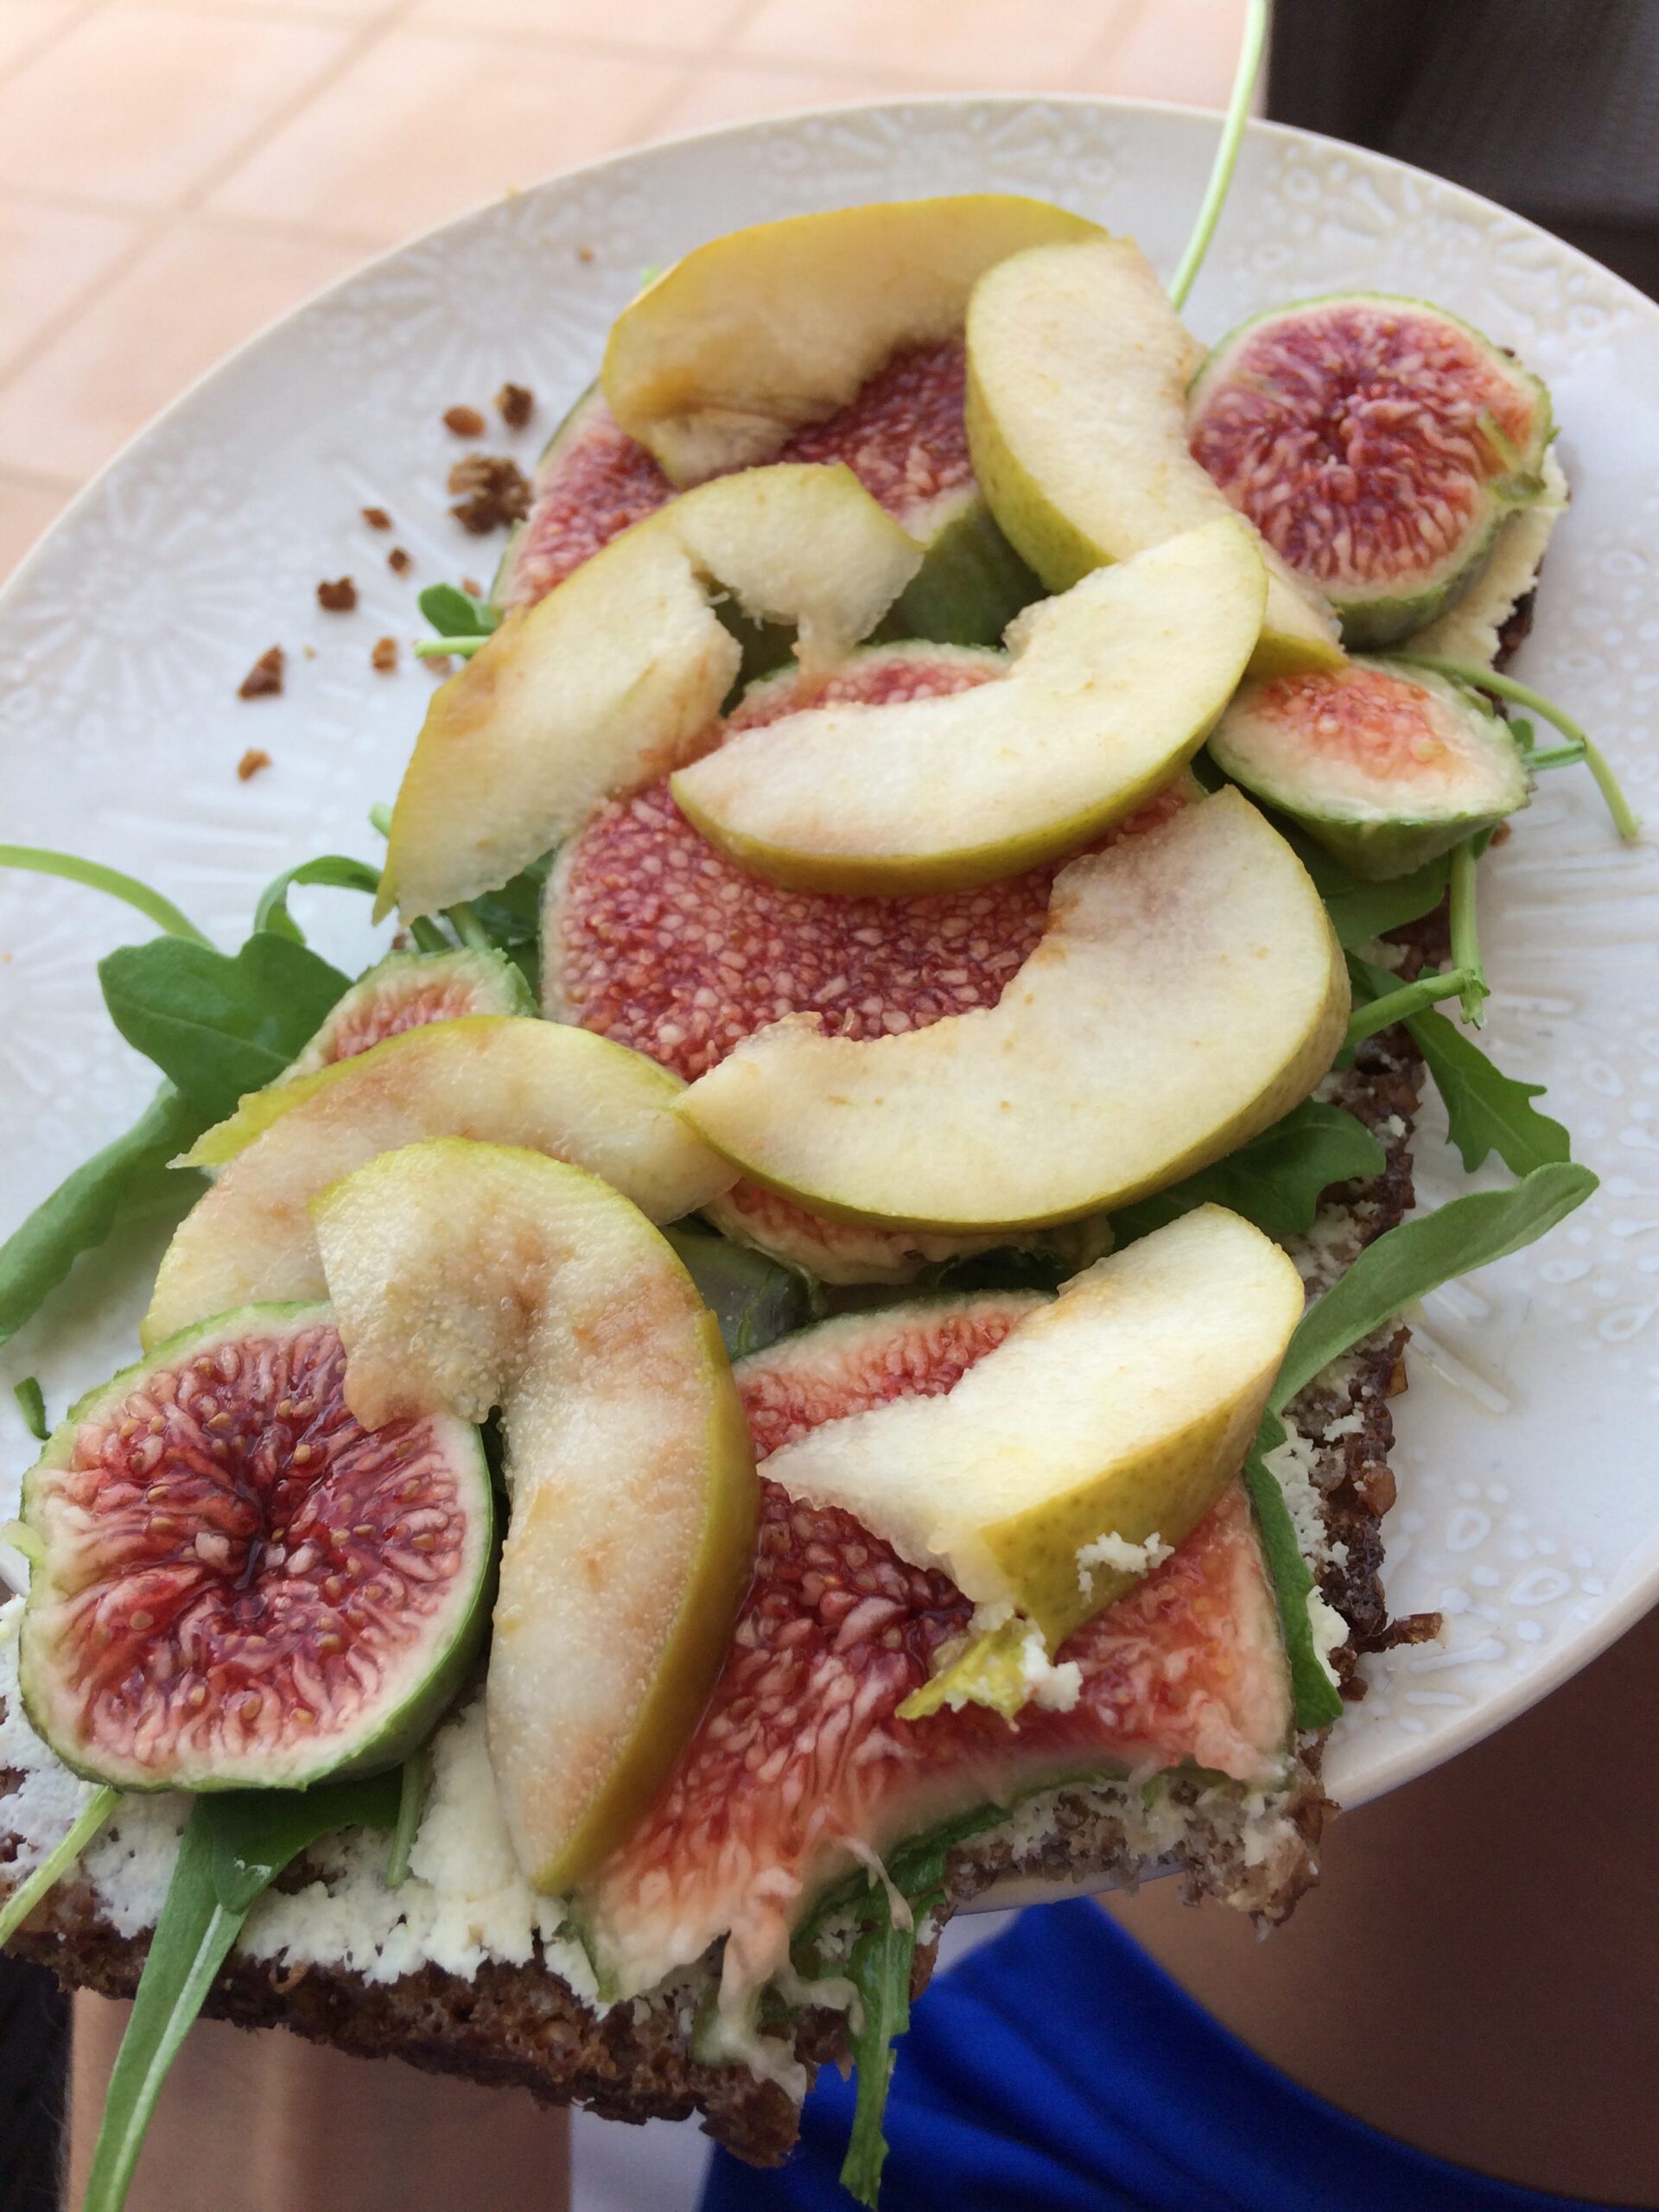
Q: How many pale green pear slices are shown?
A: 8